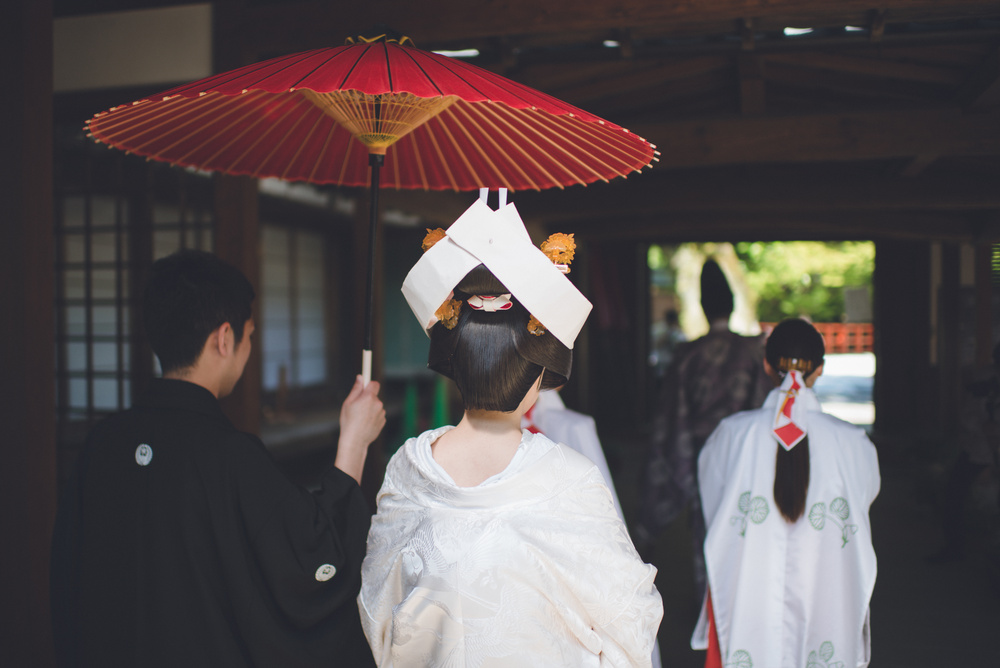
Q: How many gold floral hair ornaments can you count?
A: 4